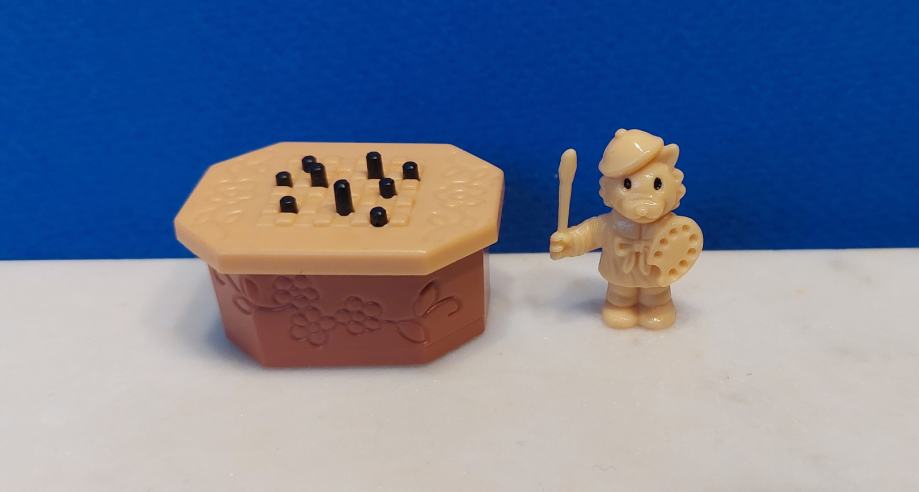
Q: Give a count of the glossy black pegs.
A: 9